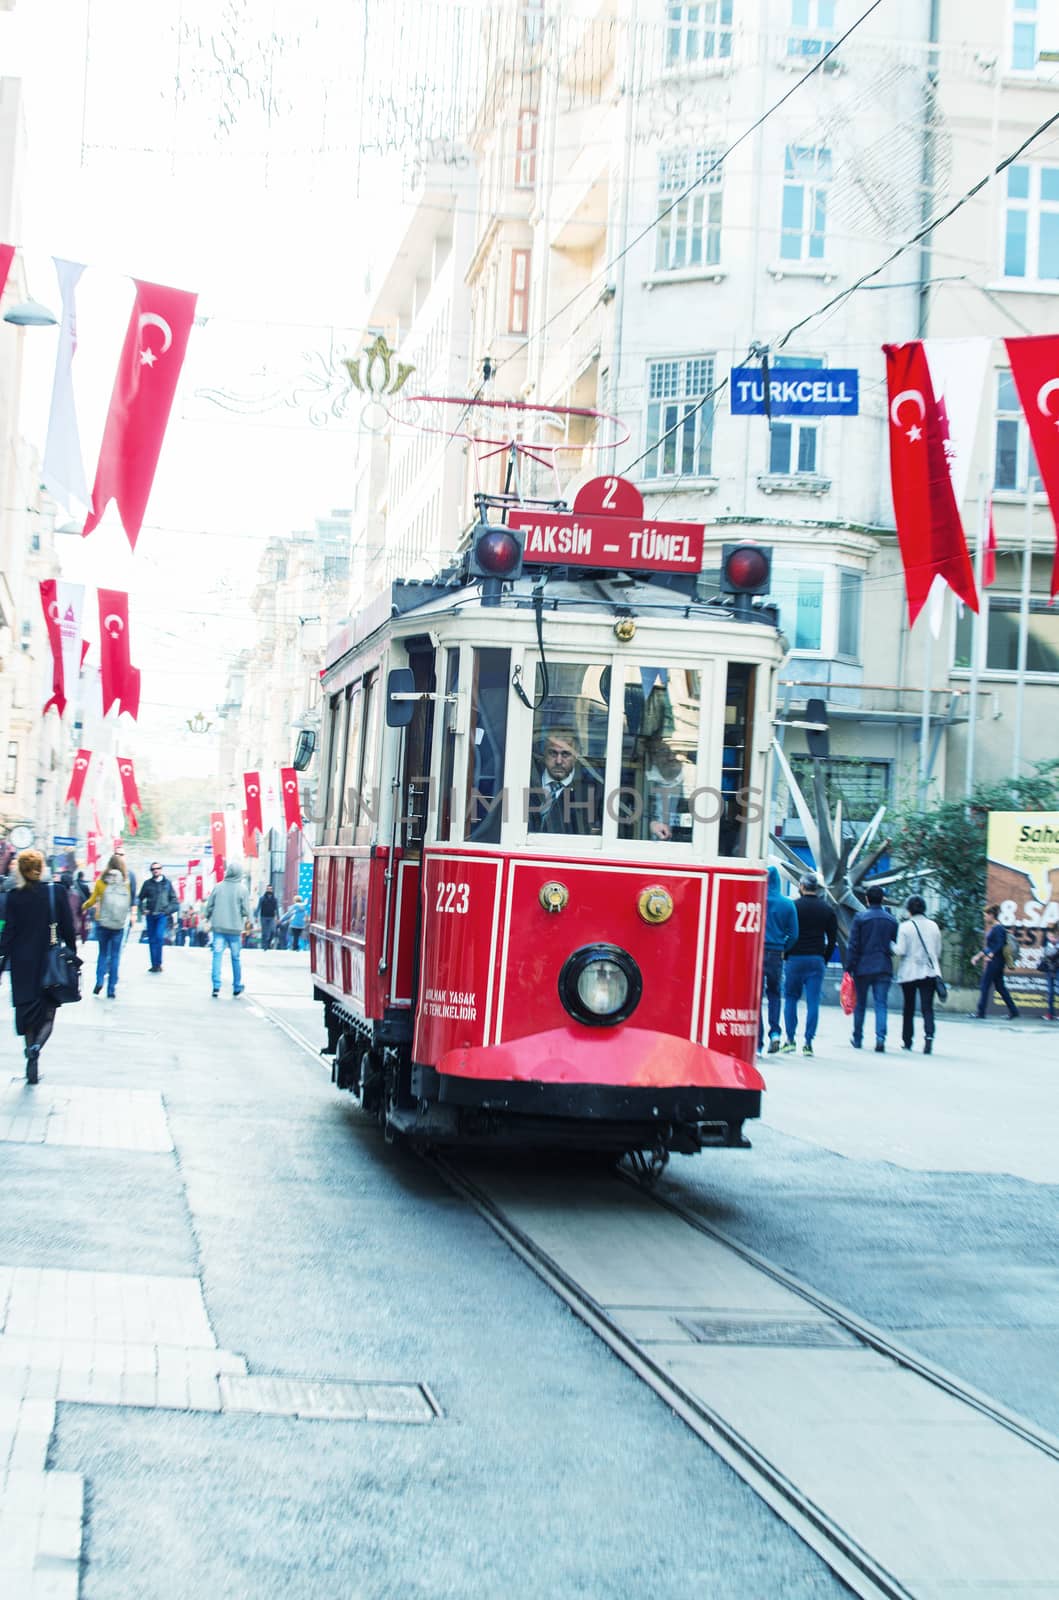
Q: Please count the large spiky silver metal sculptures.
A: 1